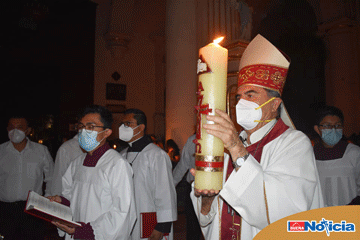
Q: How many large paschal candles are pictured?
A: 1